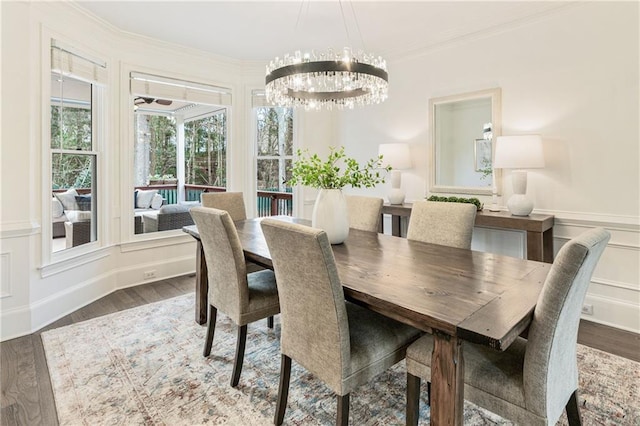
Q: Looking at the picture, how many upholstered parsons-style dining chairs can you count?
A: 6